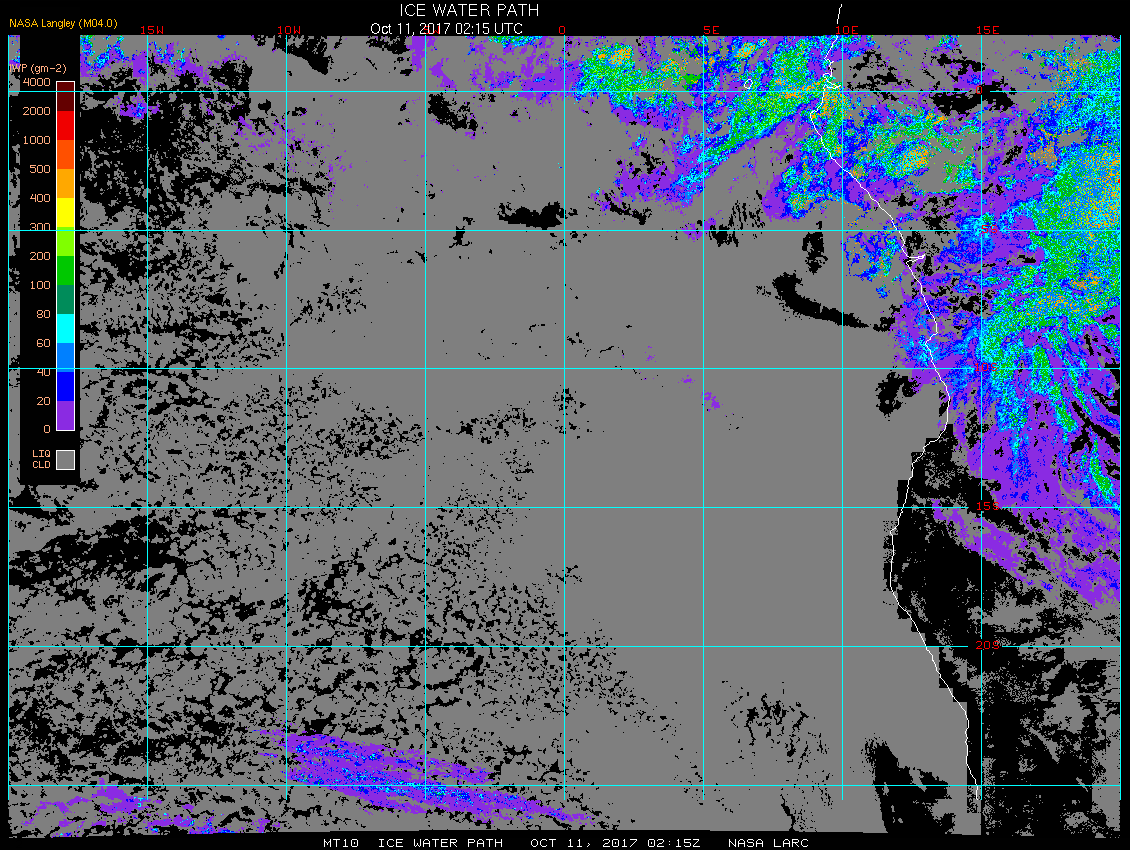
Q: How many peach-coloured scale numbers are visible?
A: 13